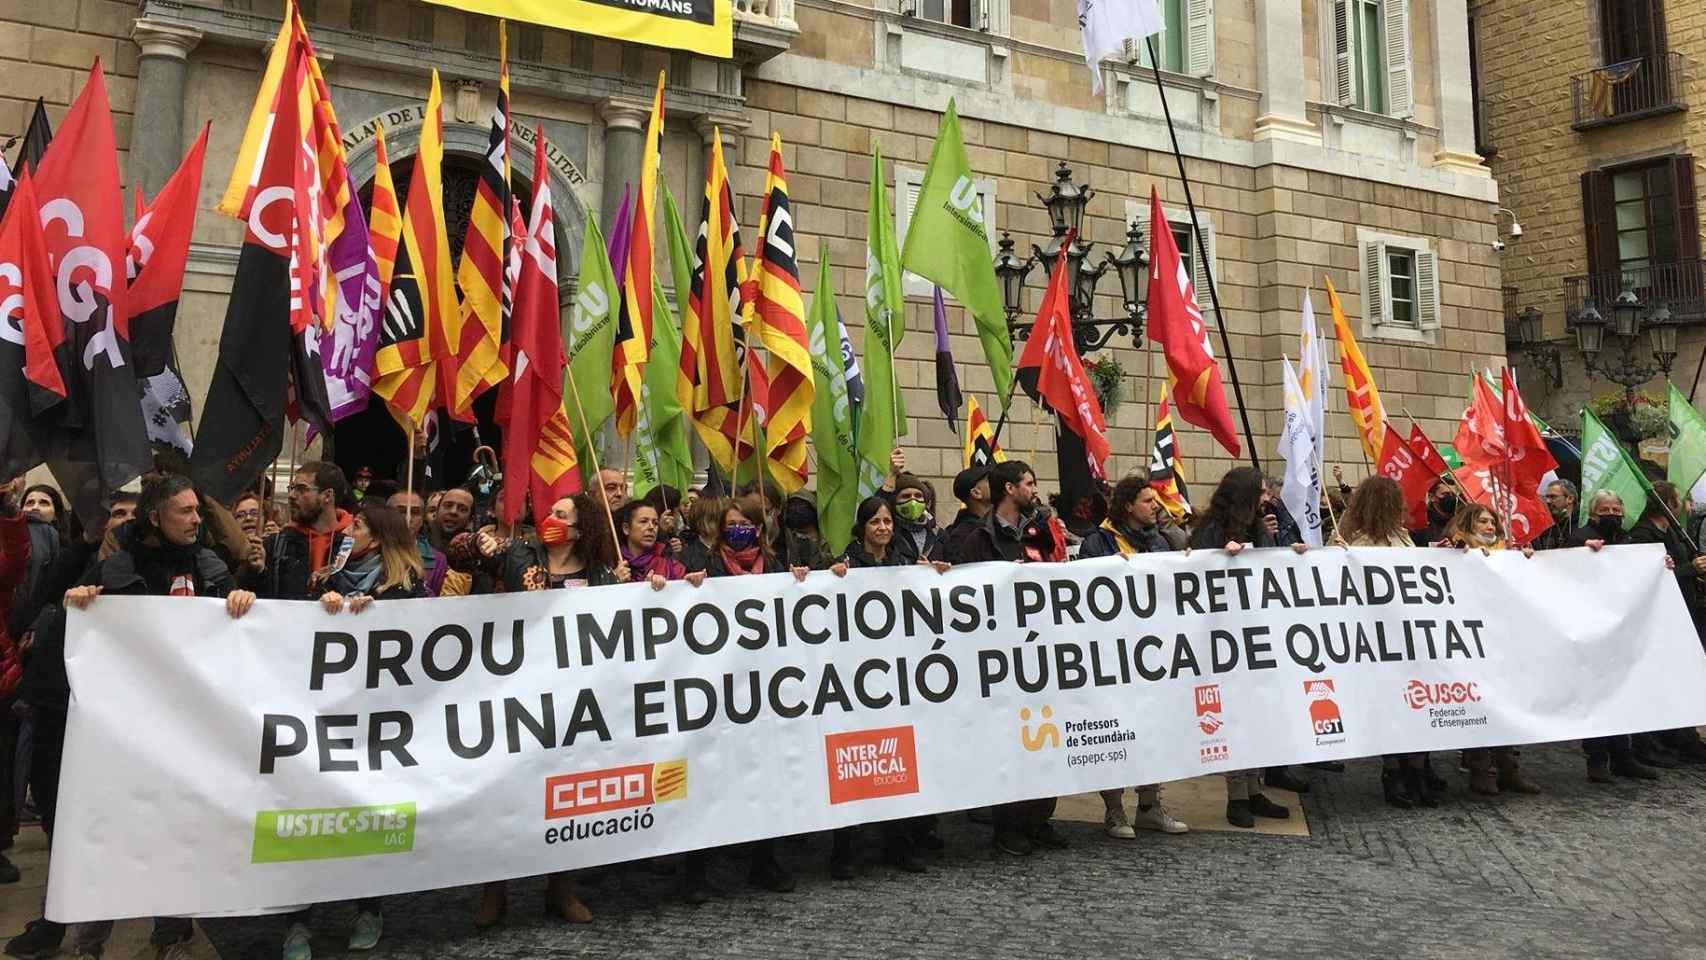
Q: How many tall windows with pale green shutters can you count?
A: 2